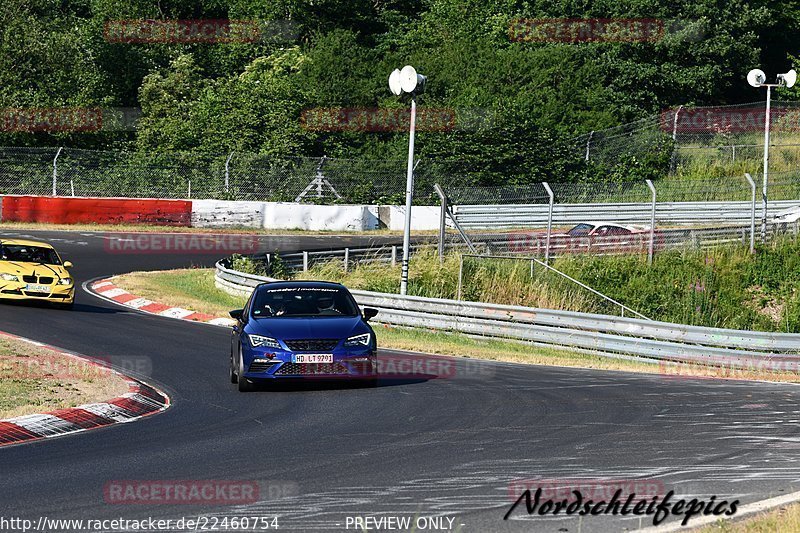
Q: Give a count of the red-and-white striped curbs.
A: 2